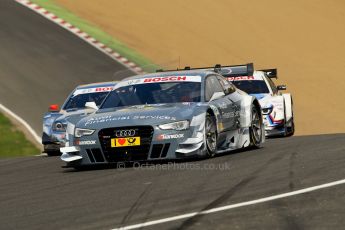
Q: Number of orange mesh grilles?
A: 0